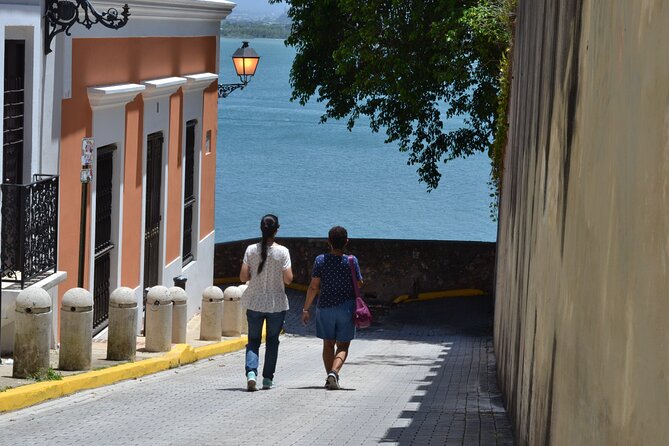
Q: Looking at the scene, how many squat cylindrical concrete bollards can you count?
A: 8